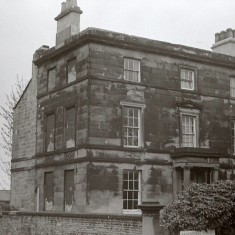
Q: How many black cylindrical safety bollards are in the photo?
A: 0